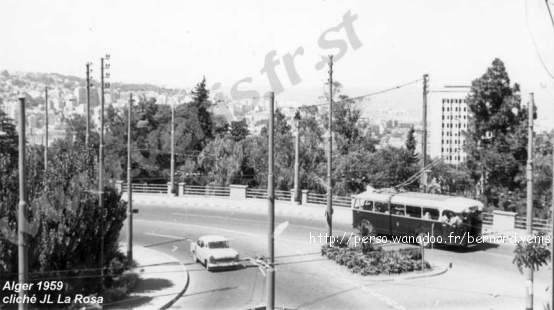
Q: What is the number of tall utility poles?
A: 11